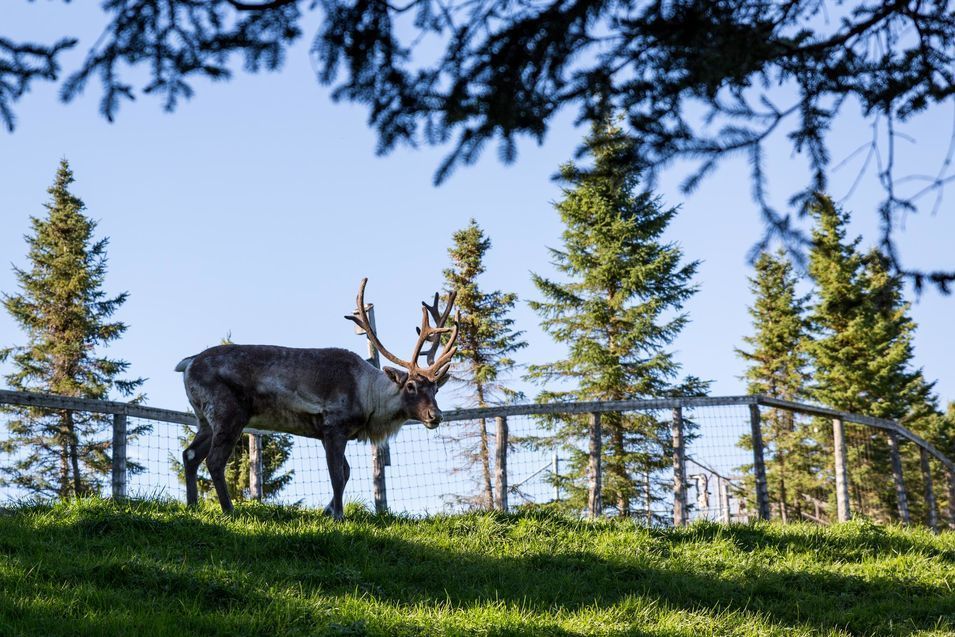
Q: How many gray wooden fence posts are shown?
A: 11